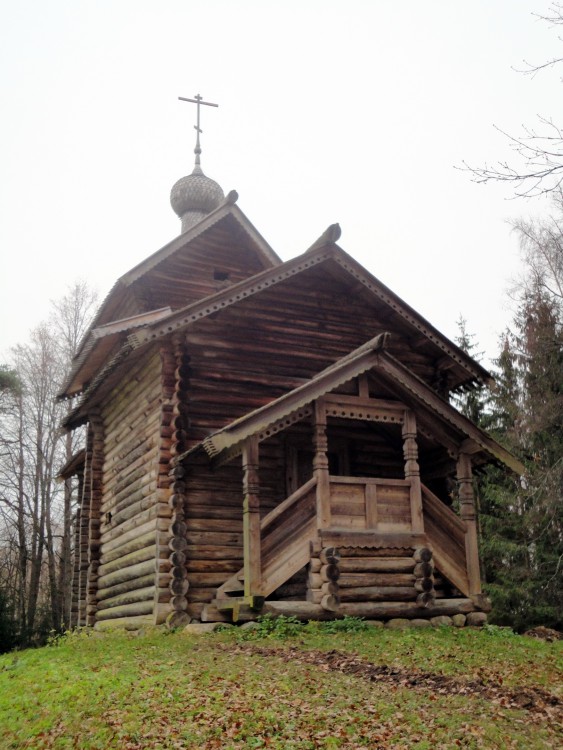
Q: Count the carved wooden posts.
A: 4